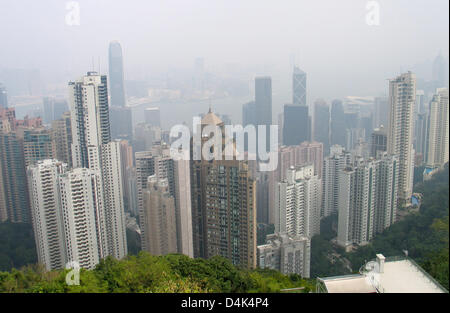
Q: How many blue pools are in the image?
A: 2